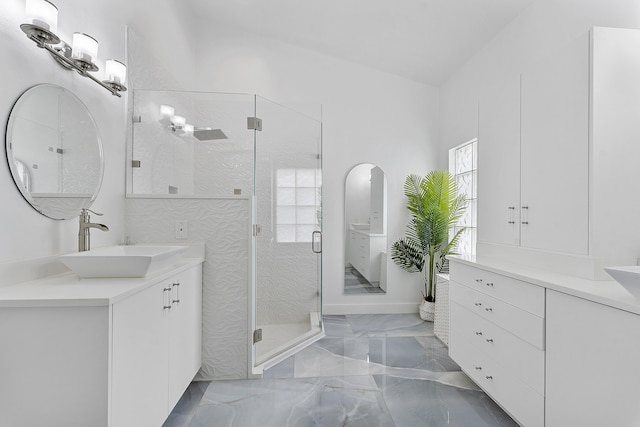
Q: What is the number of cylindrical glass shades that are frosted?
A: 3